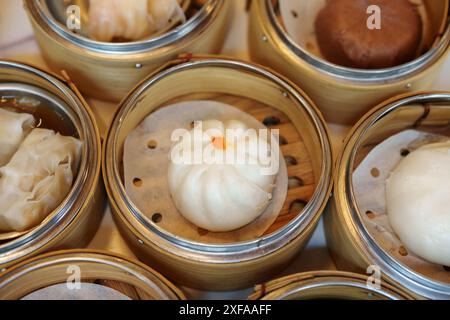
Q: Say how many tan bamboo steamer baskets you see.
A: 7